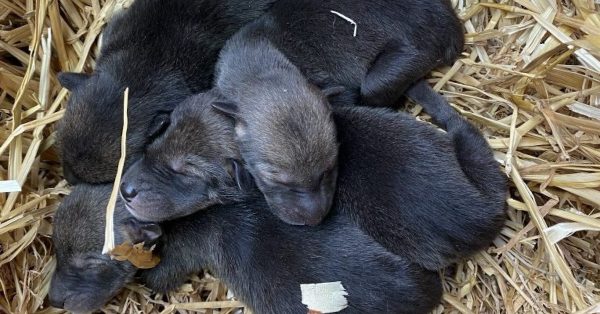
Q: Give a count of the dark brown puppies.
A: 4